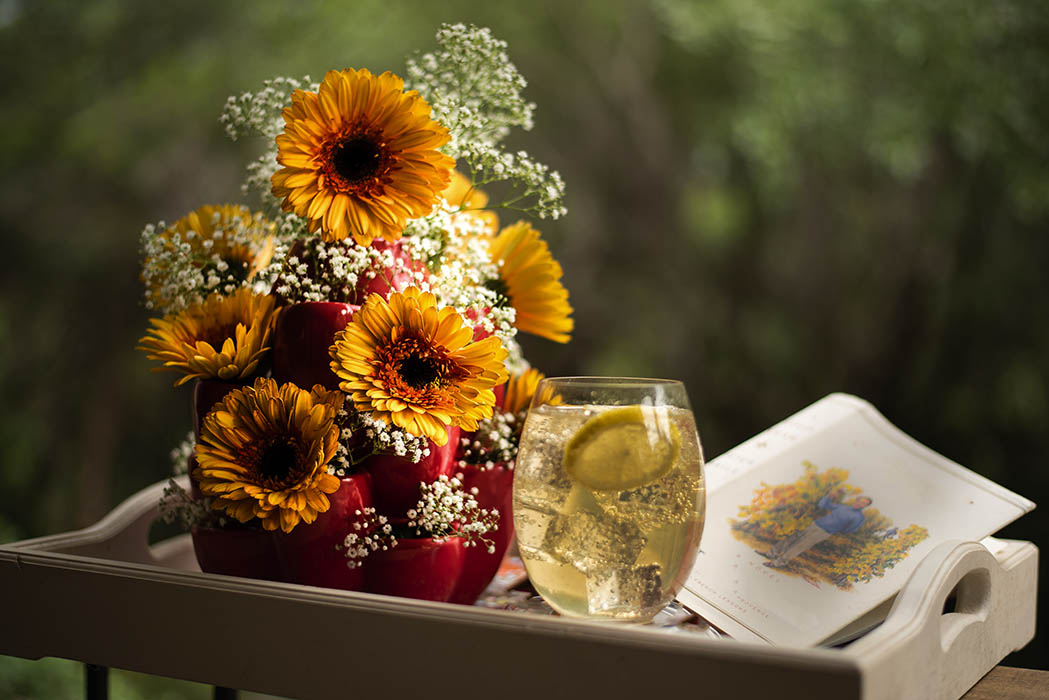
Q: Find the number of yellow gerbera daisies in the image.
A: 8